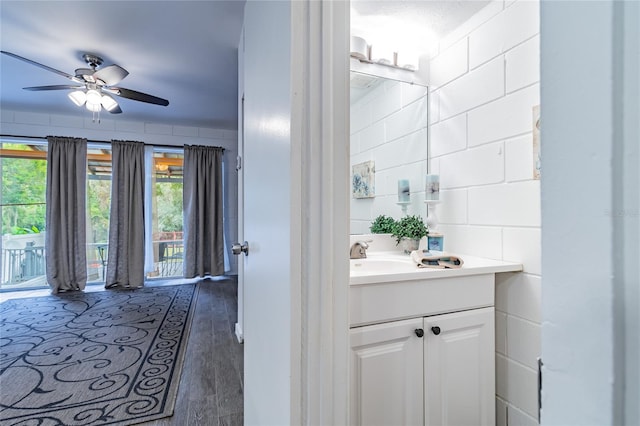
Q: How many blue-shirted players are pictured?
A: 0